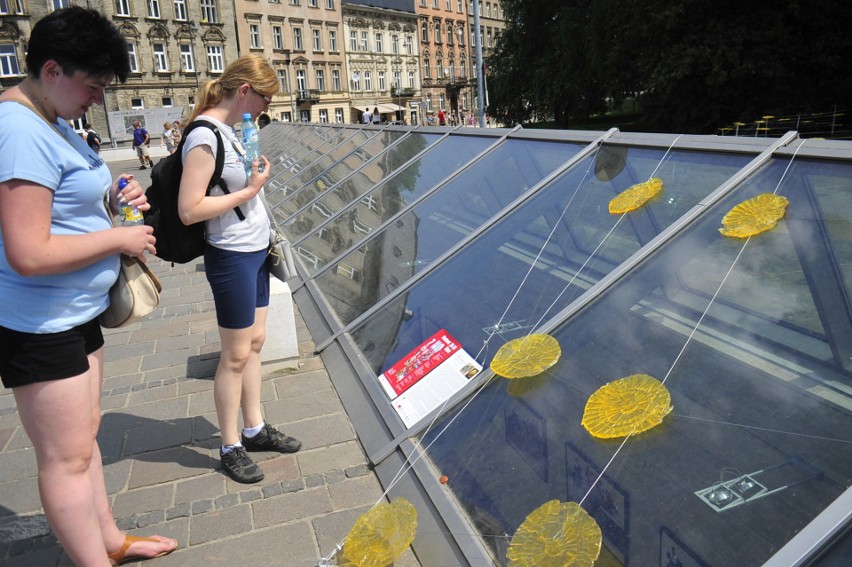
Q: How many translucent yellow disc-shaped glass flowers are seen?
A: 6